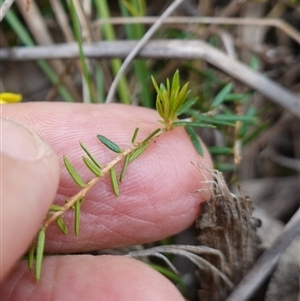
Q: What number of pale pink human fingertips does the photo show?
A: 3